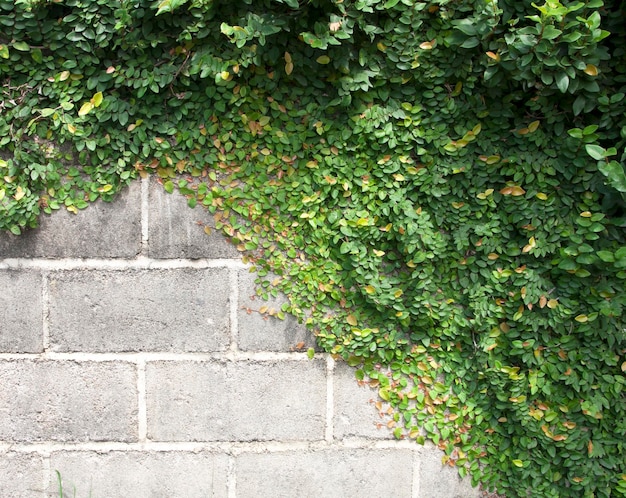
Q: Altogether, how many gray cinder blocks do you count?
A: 12